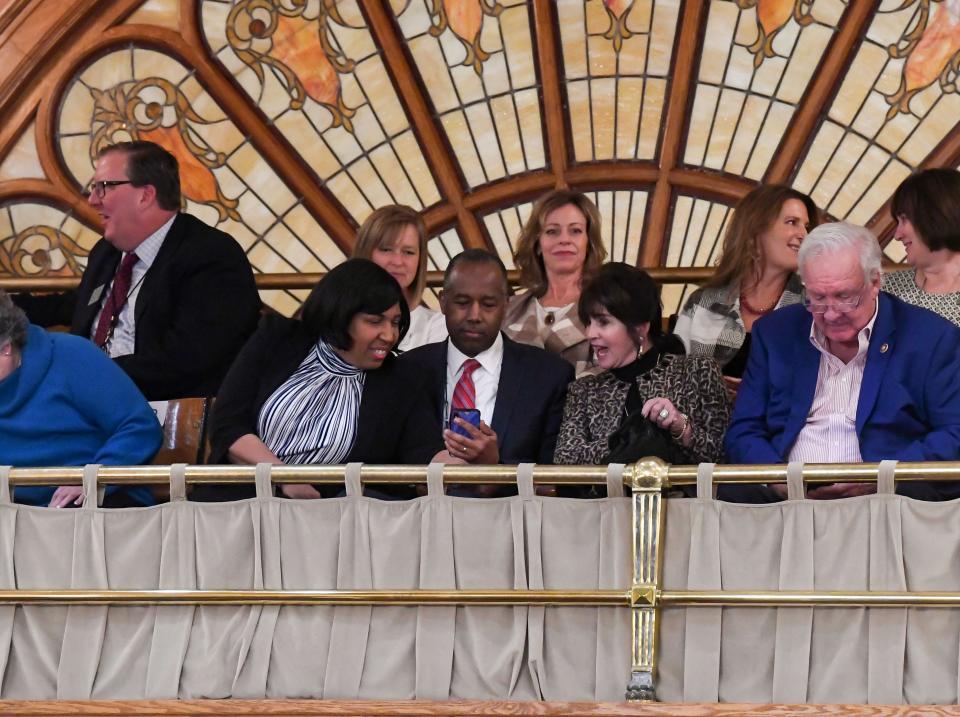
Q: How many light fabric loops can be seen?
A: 11